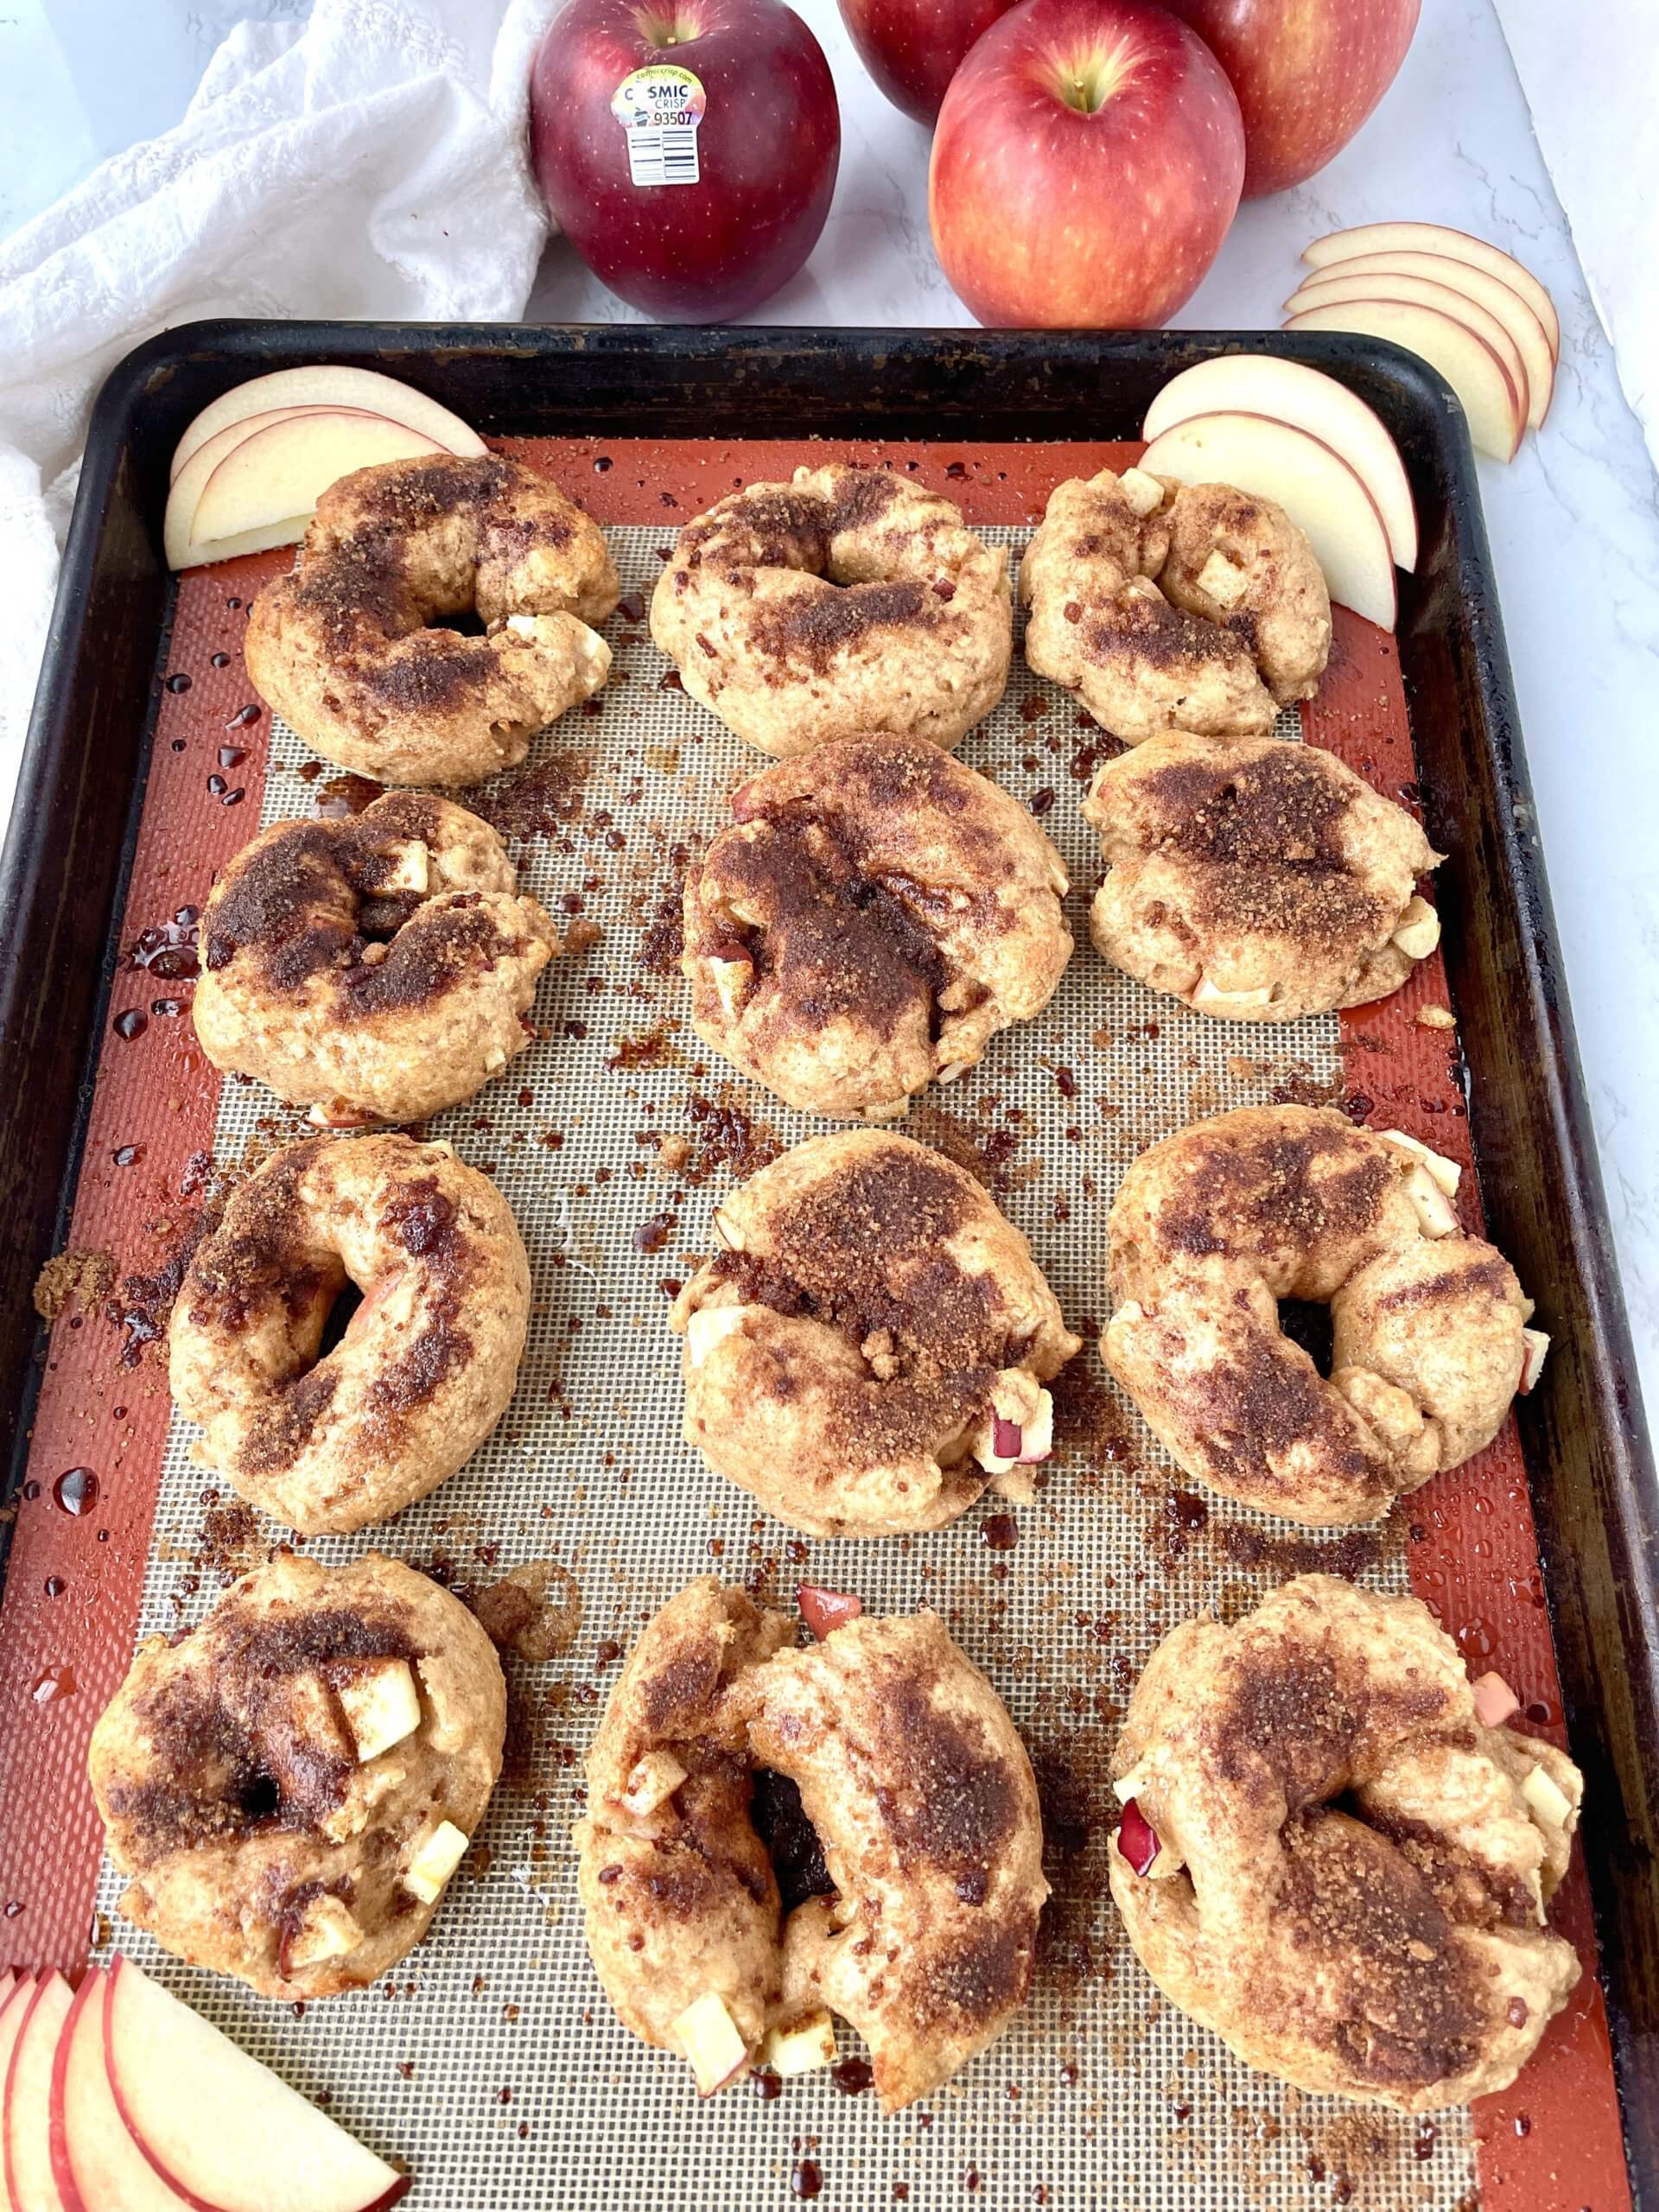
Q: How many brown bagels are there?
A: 12